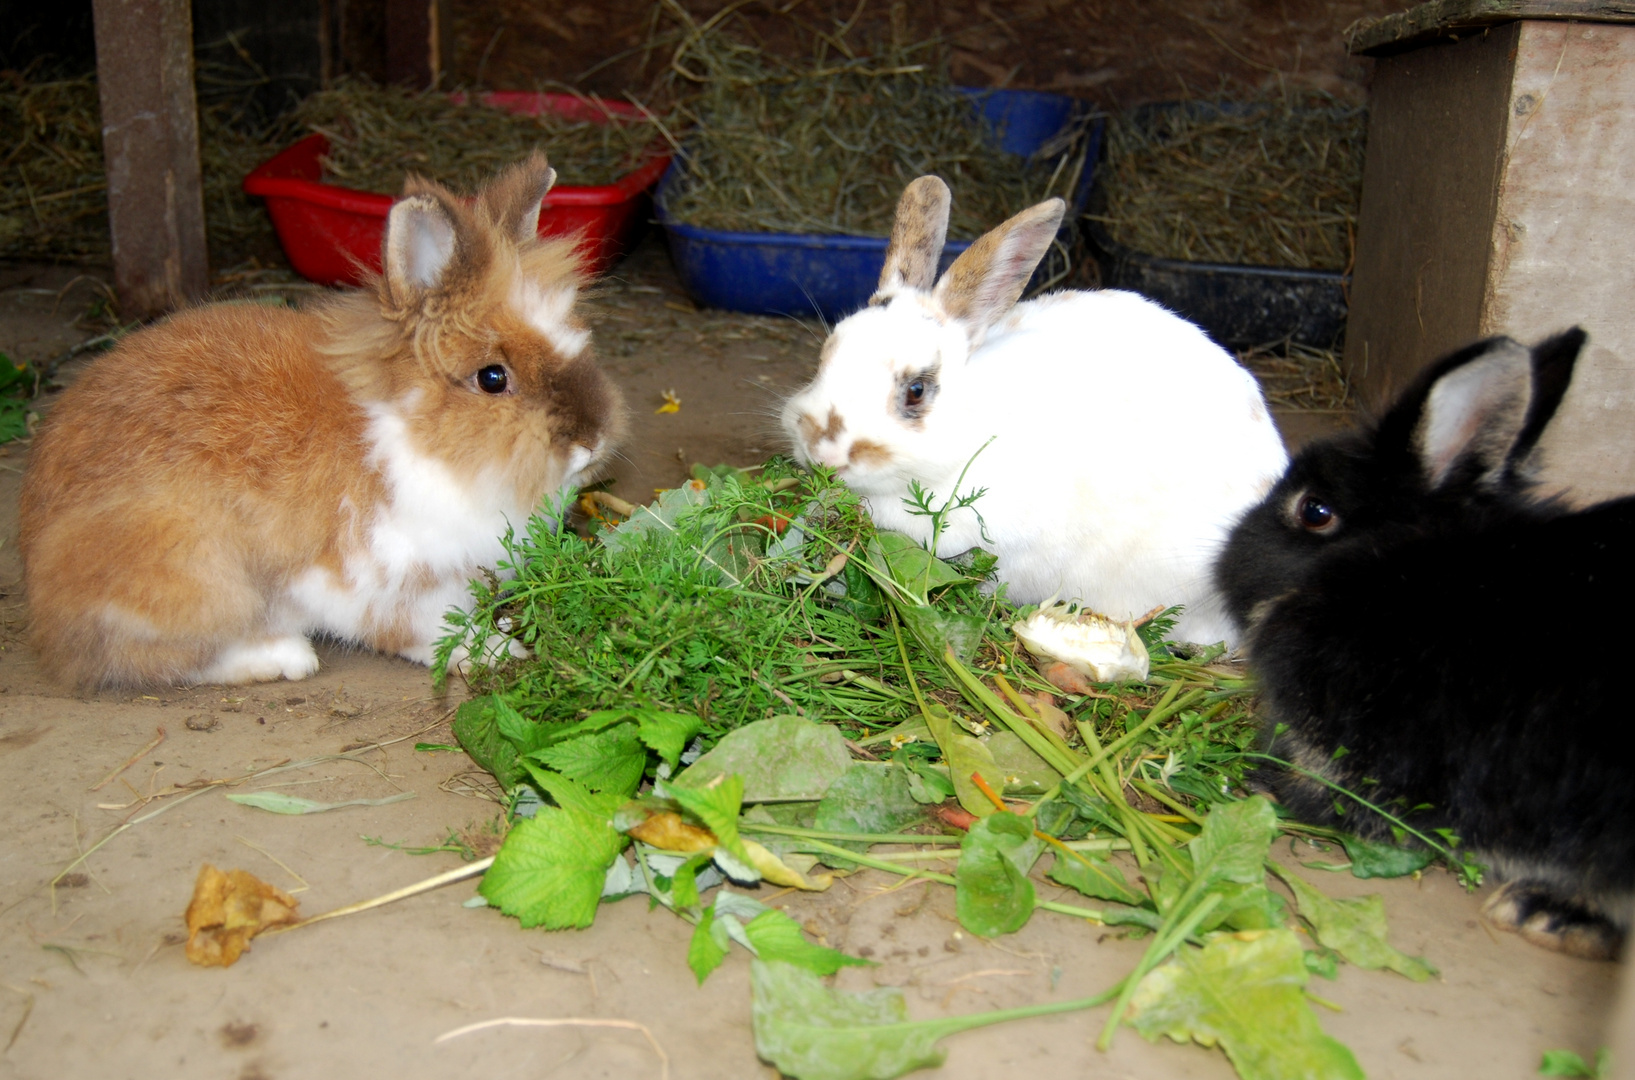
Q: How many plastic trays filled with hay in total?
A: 3